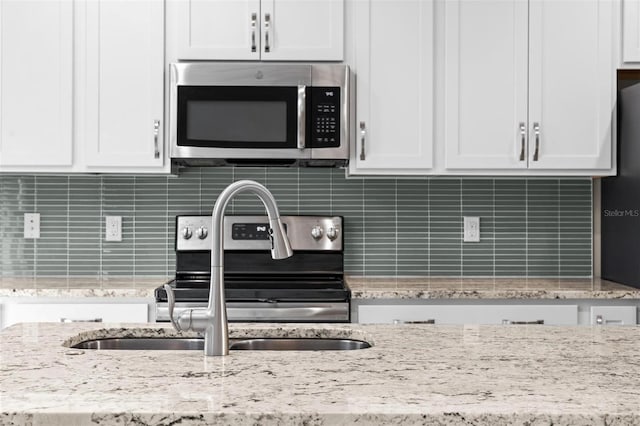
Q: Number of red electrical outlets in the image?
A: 0